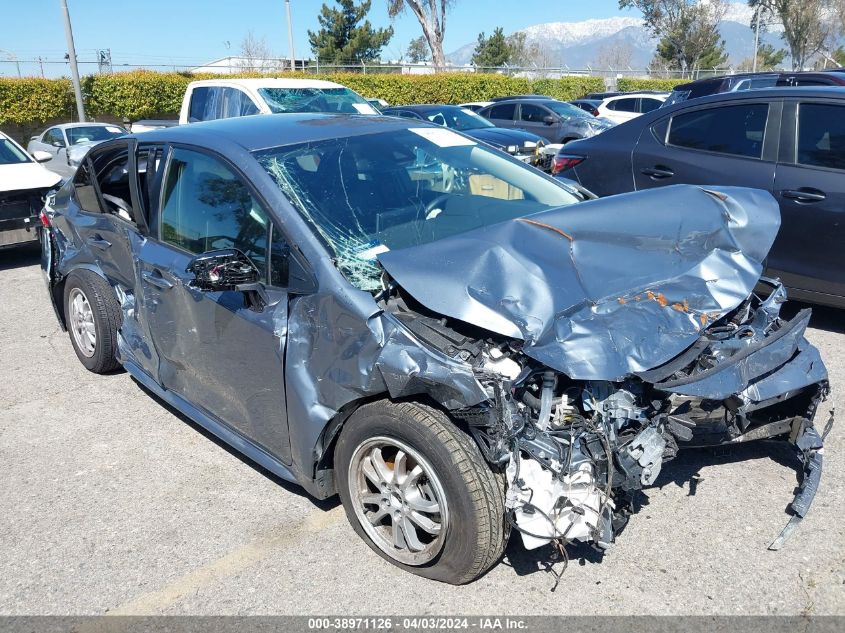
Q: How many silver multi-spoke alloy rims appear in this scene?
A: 2